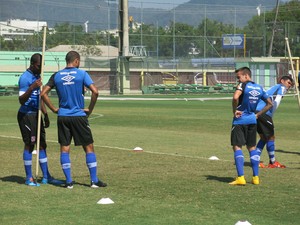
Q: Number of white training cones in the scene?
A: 5